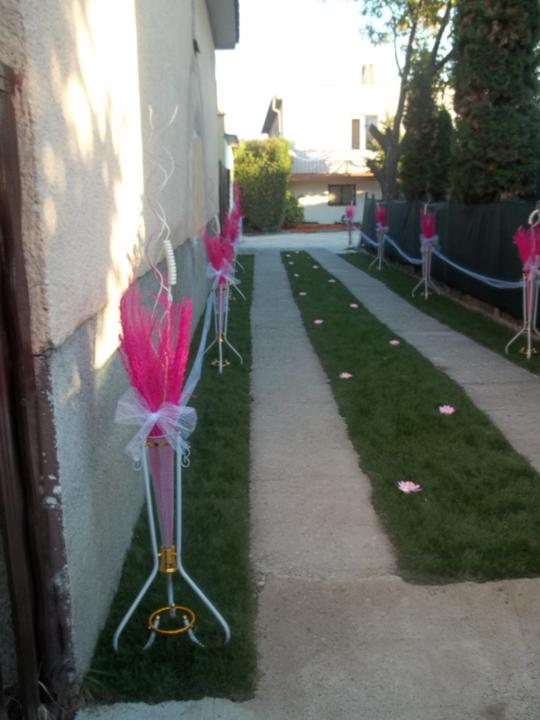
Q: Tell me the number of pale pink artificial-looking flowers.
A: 13